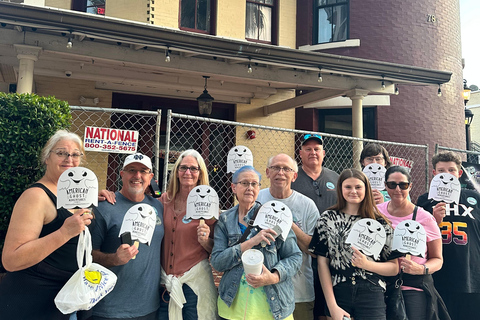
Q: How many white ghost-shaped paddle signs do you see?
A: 9